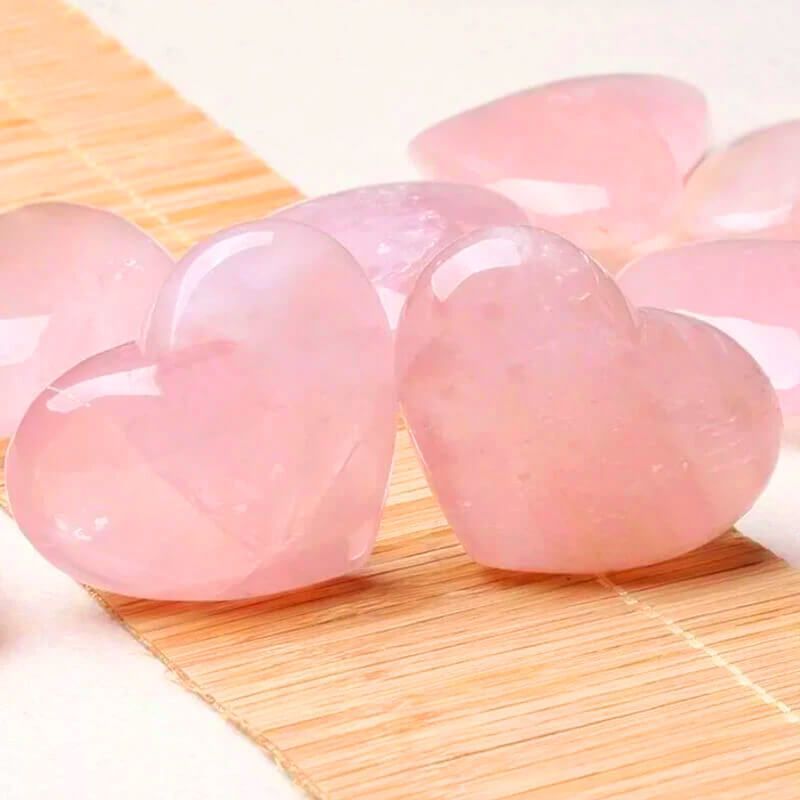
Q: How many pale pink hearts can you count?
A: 7